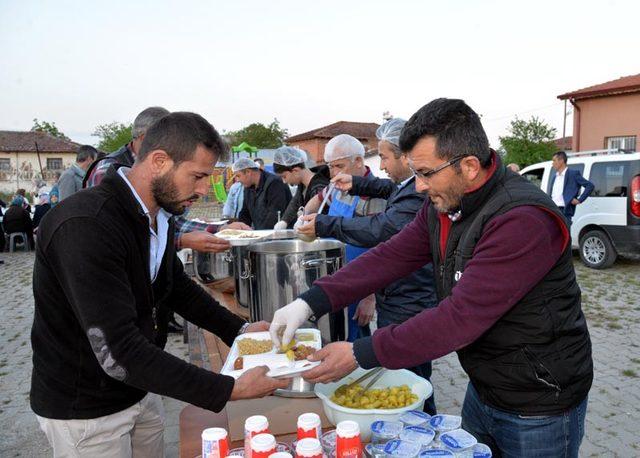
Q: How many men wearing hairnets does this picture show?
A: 4